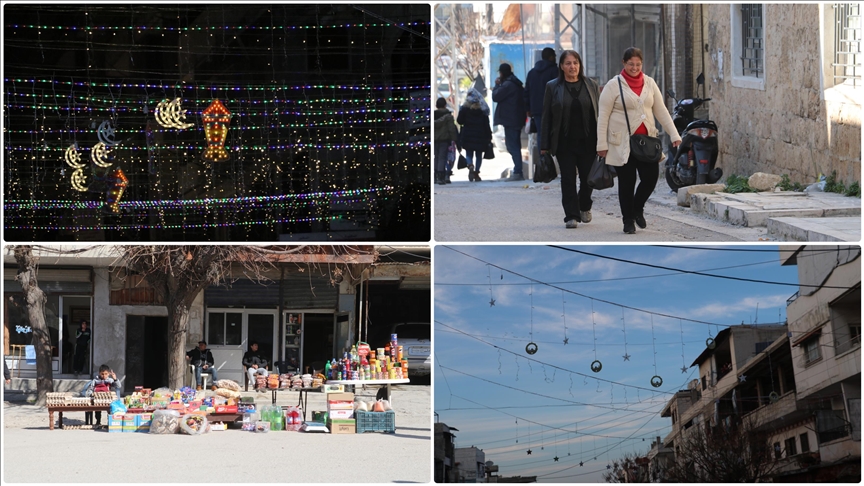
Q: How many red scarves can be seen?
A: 1